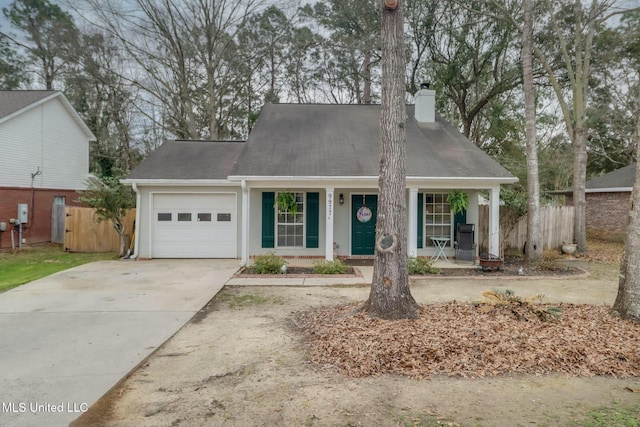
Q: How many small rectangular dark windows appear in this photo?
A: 4